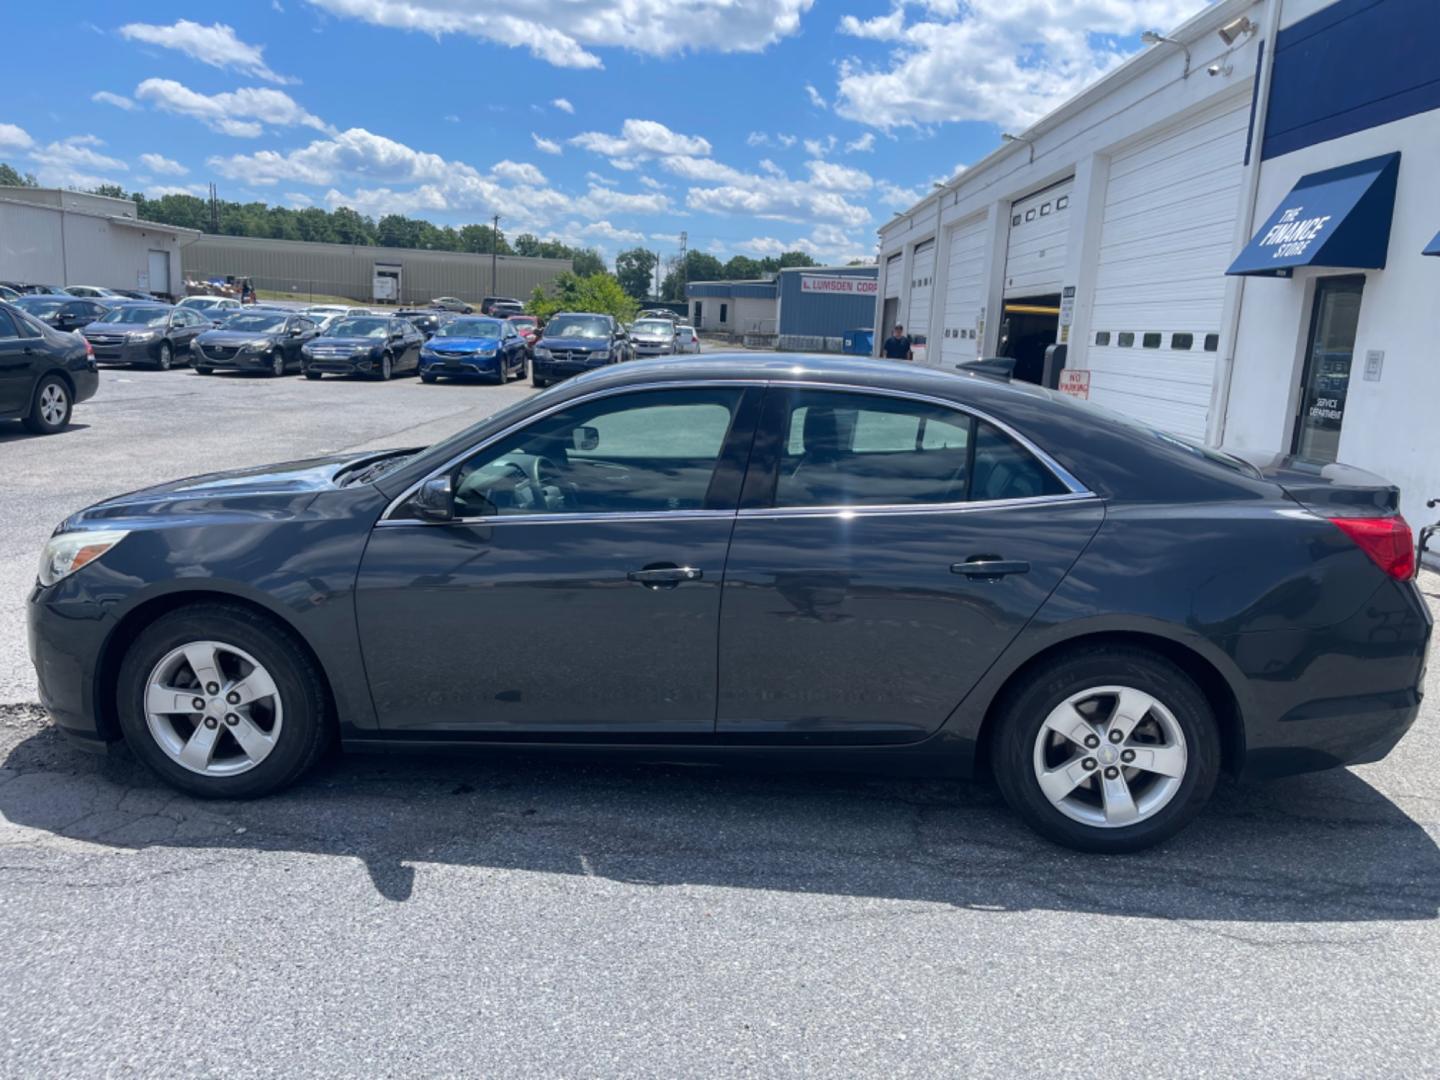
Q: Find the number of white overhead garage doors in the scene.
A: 5